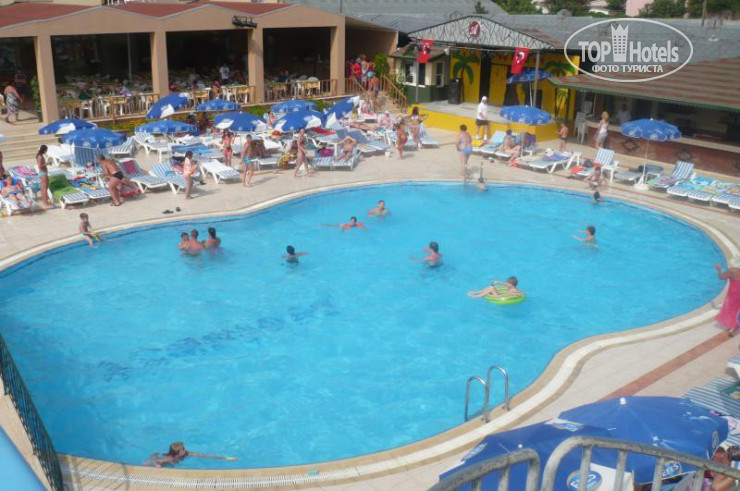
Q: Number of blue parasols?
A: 14